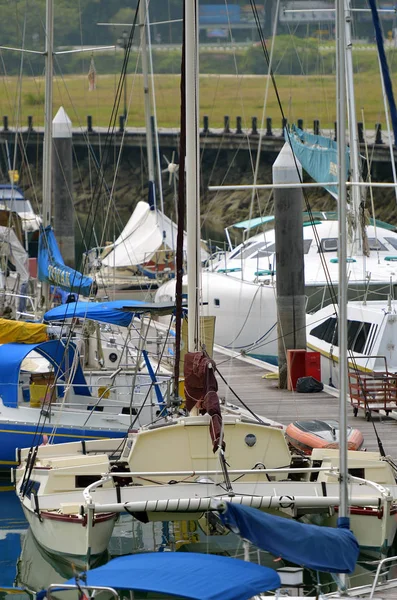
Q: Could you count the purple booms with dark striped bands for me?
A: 0